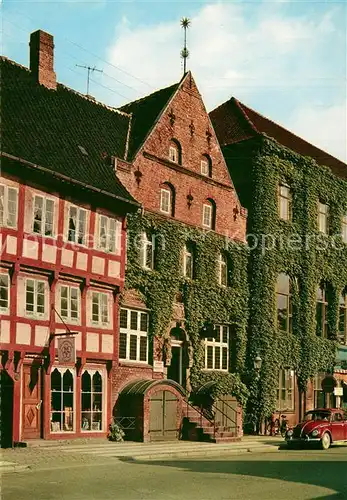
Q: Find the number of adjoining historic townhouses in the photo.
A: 3